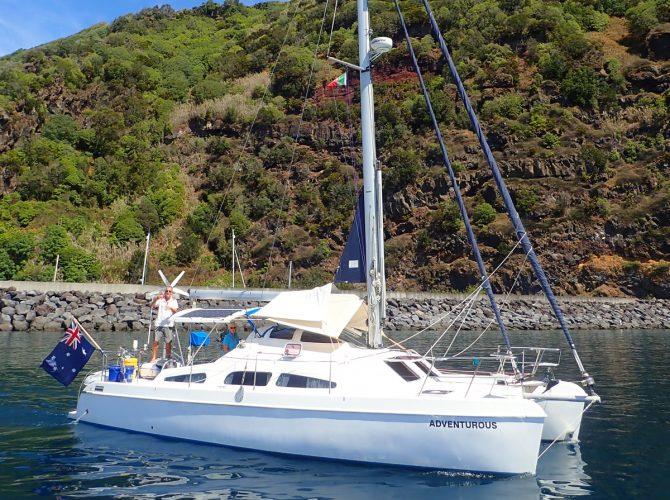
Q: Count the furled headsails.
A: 2